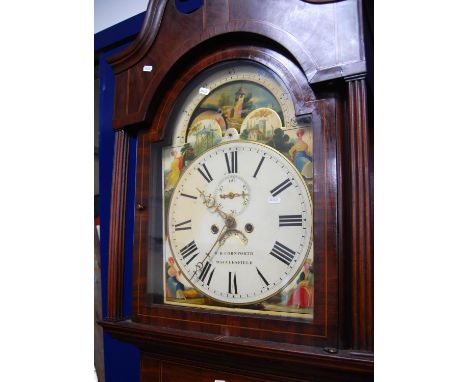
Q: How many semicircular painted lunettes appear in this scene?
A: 2